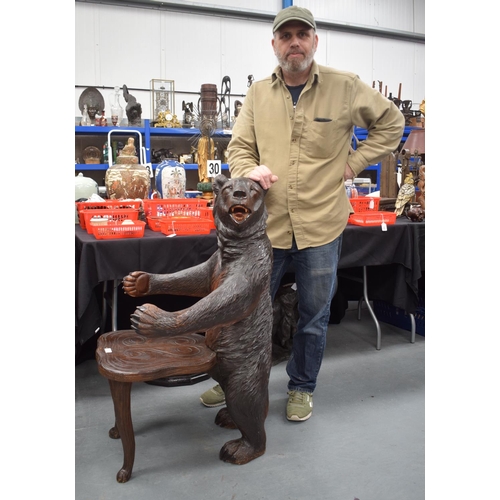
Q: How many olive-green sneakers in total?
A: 2